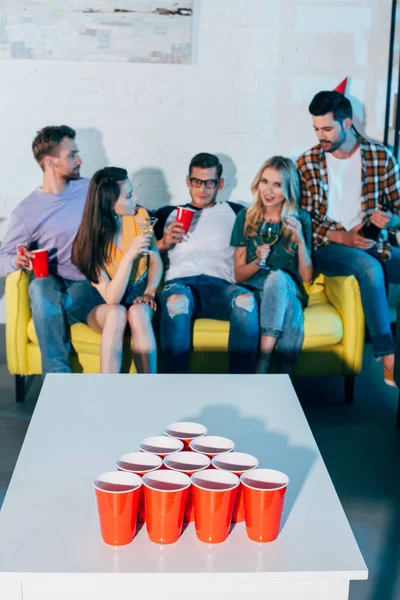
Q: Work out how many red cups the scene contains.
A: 12